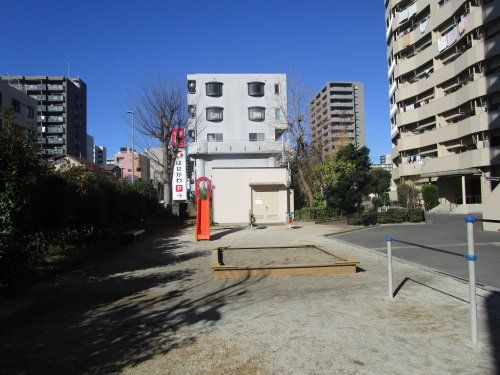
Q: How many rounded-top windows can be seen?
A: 4